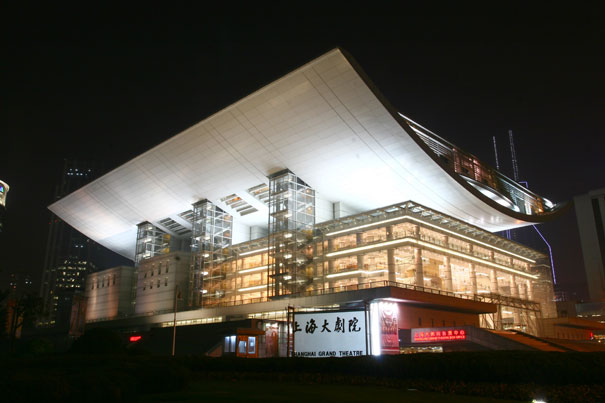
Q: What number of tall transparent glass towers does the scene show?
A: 3